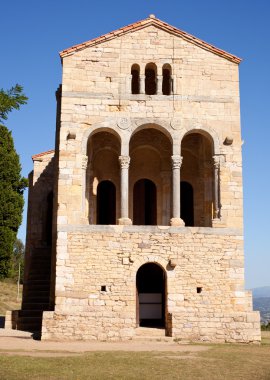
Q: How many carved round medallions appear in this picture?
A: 2